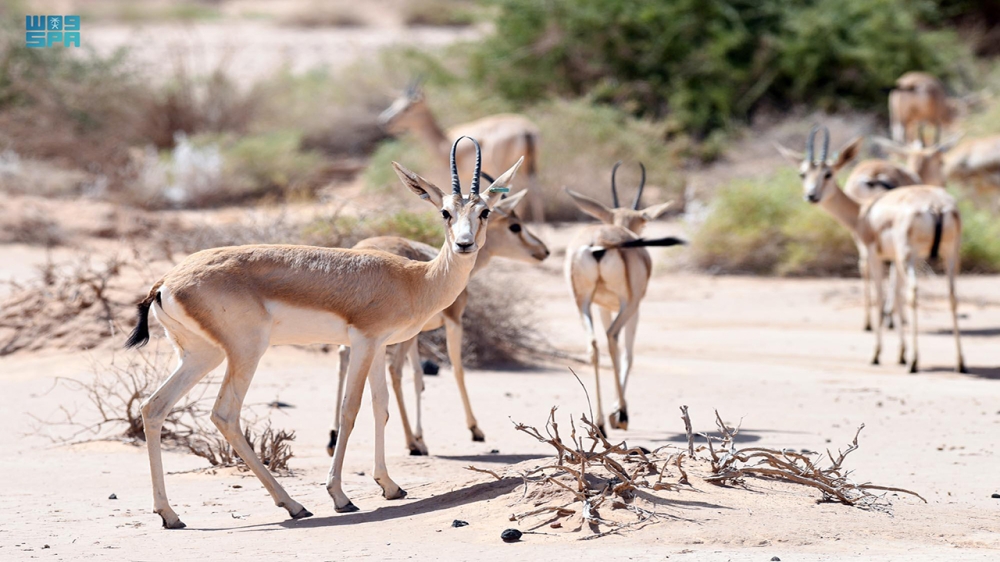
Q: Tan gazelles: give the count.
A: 8